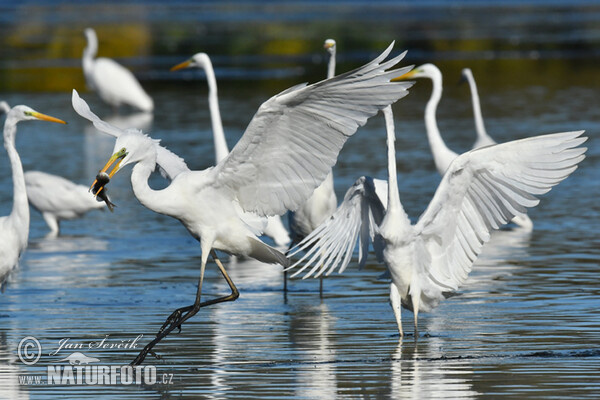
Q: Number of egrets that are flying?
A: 1